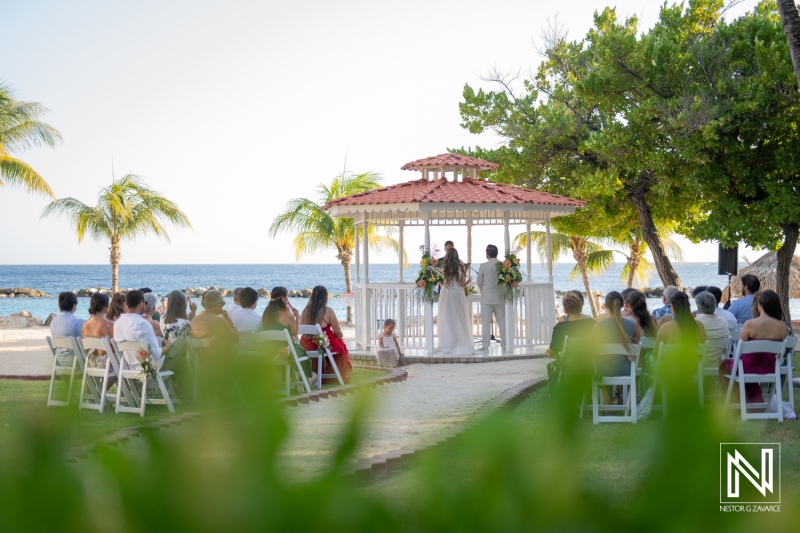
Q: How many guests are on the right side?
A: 13